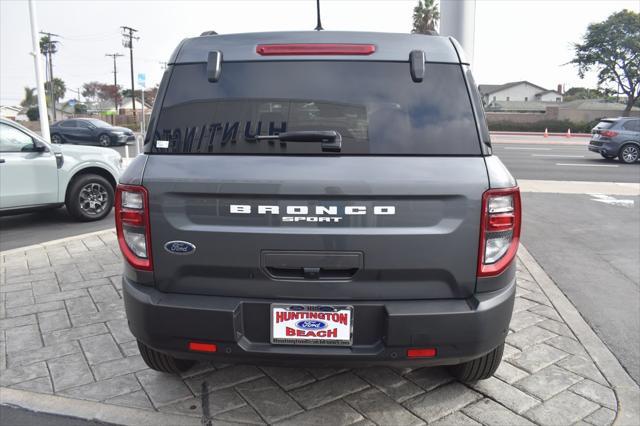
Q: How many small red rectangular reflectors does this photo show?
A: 2